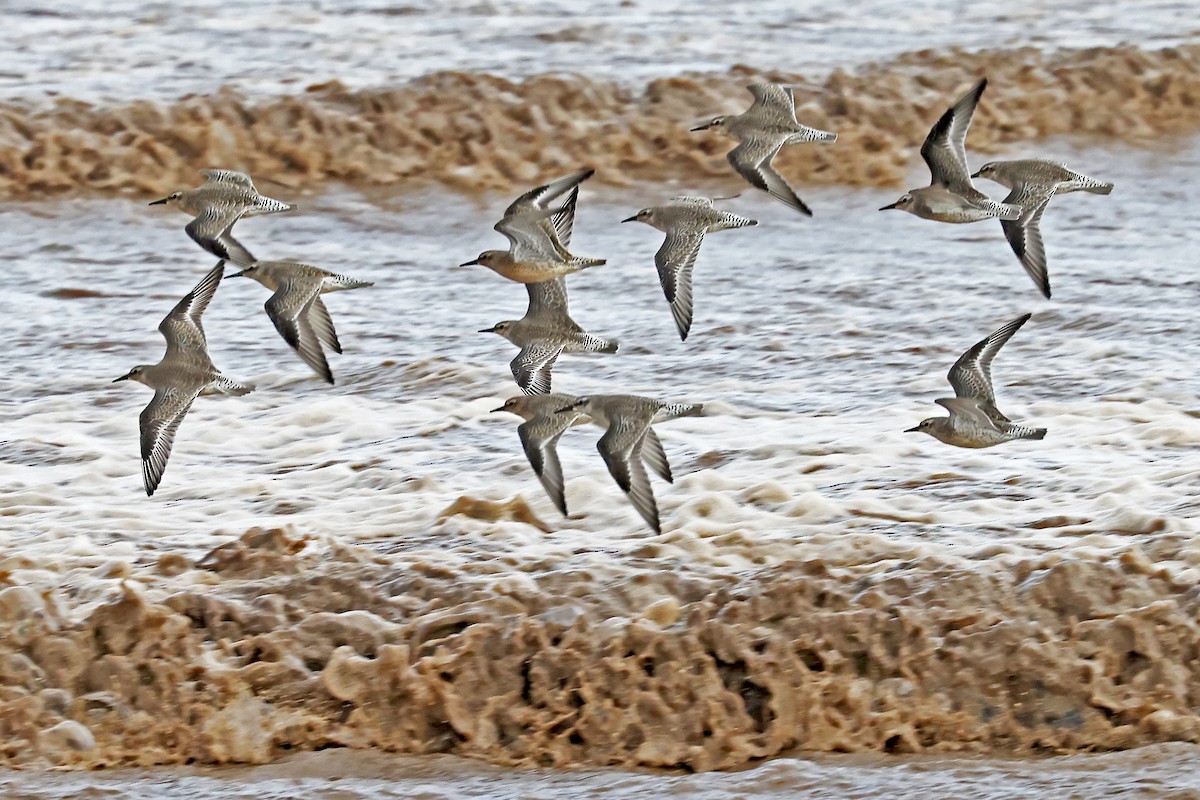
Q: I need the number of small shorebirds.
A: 12